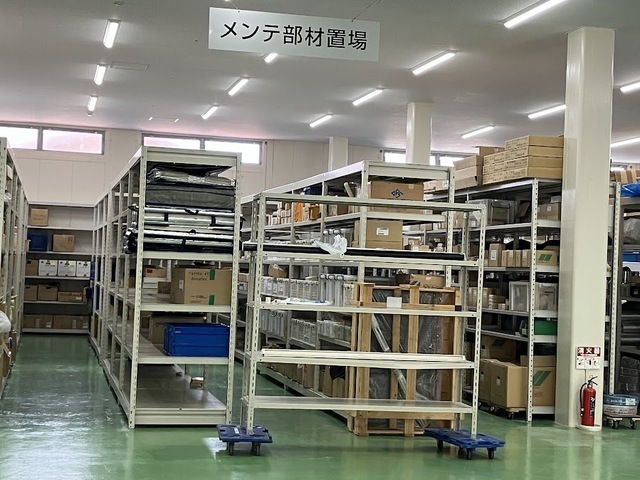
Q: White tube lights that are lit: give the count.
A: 14